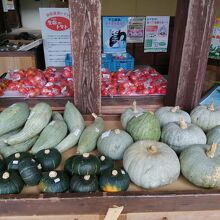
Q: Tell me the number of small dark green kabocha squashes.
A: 10